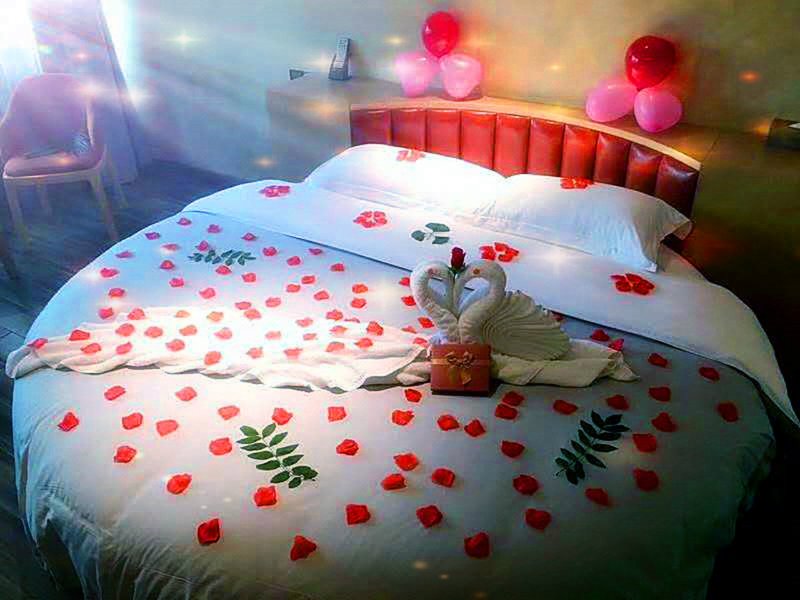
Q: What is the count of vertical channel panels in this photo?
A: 10